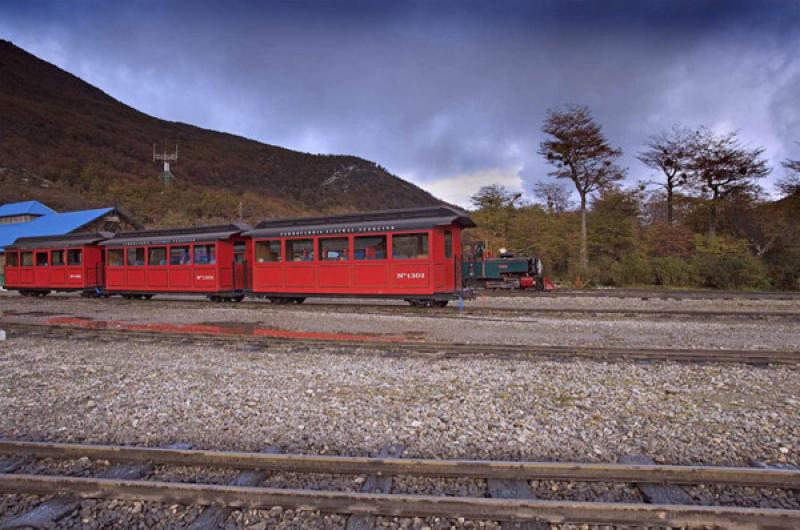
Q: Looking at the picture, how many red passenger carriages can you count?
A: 3